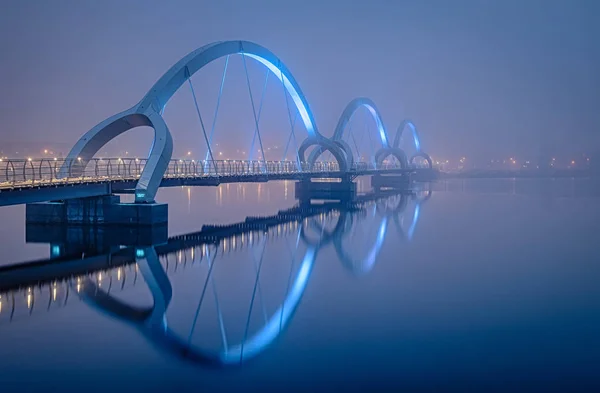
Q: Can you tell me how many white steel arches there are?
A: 3